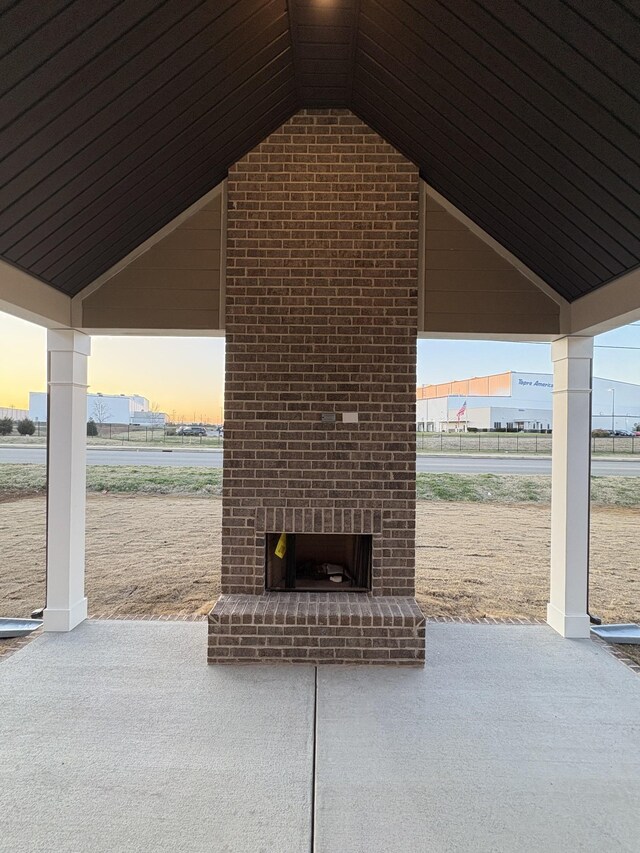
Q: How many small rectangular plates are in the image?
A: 2